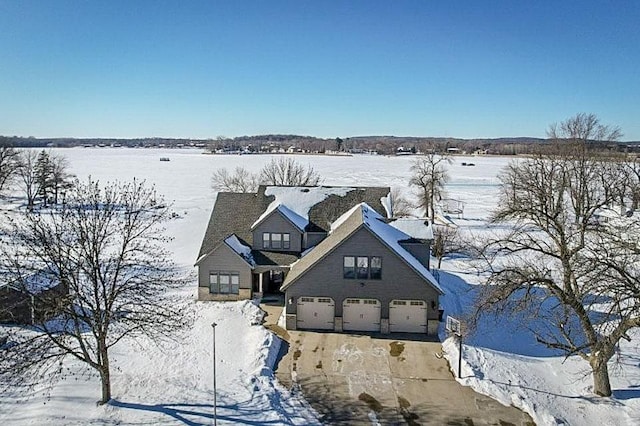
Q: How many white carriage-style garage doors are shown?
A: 3